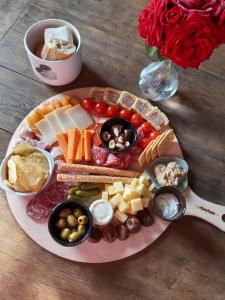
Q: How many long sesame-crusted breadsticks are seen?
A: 2